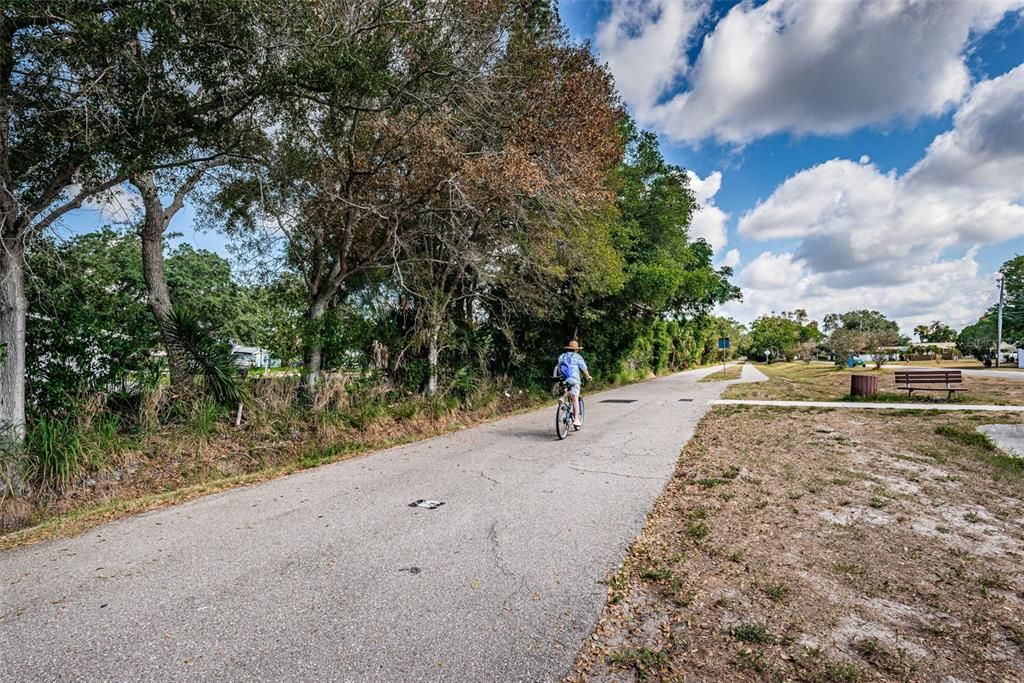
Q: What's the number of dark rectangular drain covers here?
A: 2